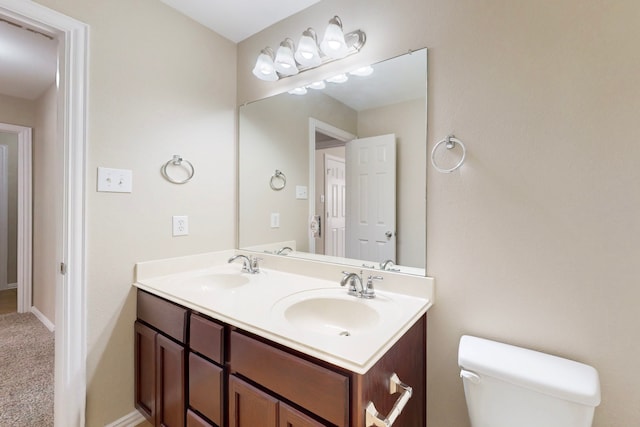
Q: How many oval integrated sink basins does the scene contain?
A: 2